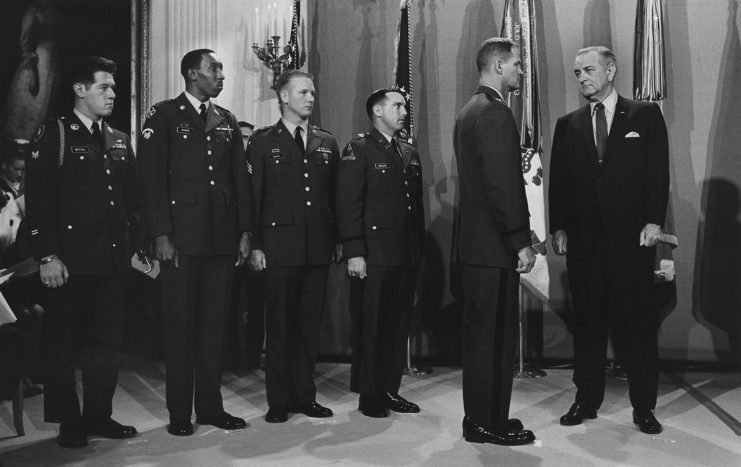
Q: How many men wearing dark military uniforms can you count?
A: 5